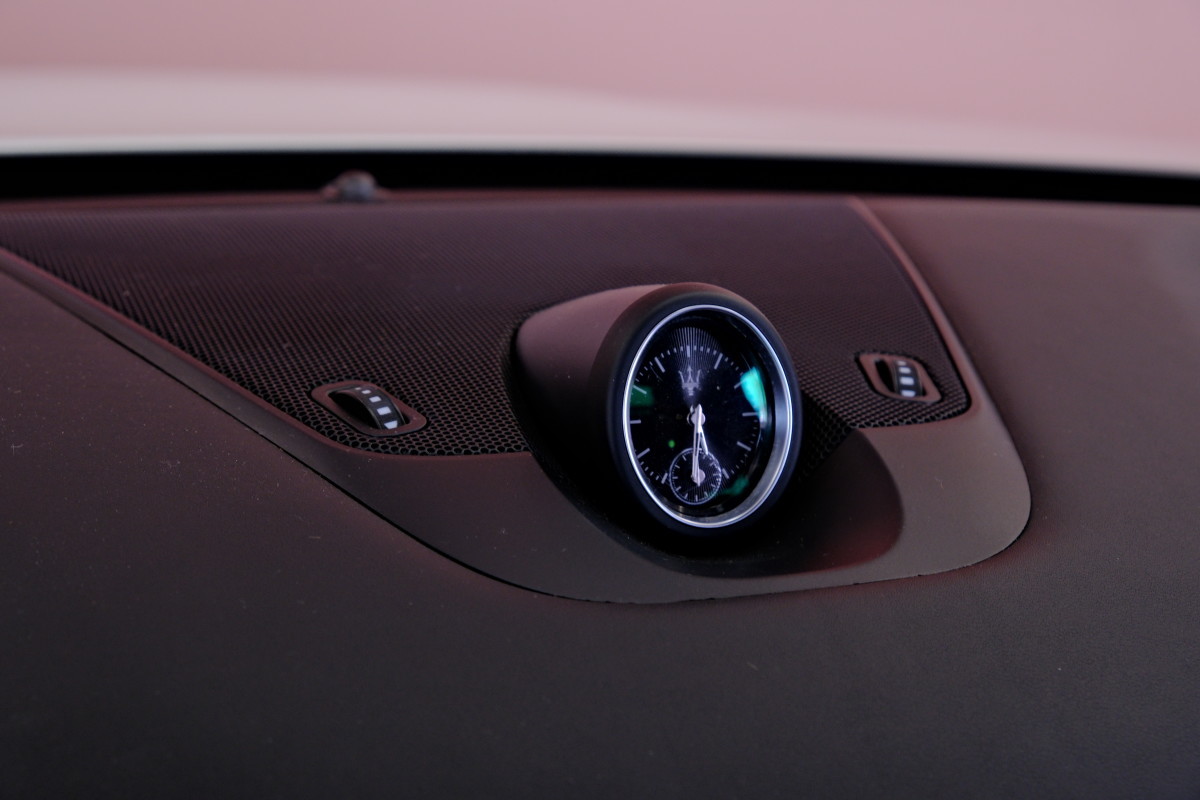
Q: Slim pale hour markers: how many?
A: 11